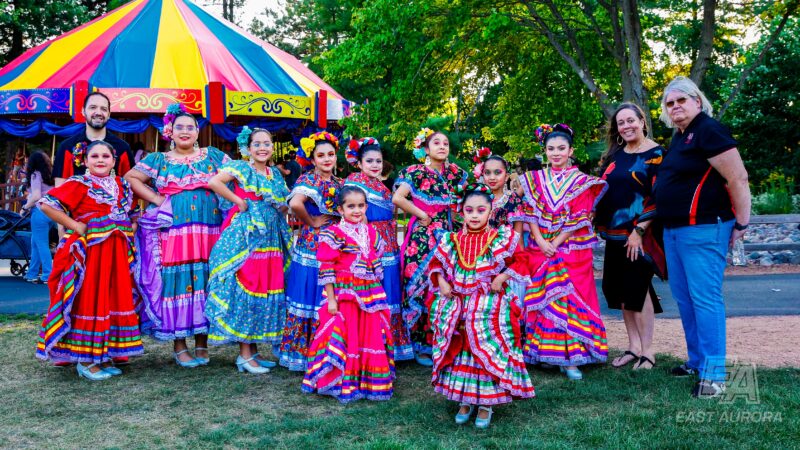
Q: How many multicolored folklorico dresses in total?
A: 10